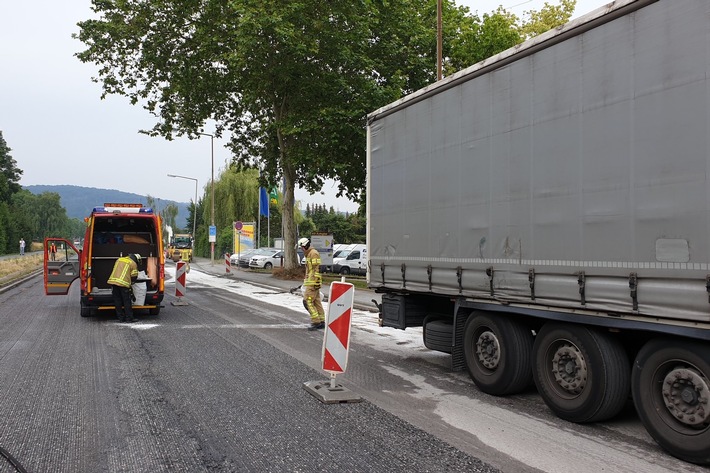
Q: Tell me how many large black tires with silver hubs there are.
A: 3